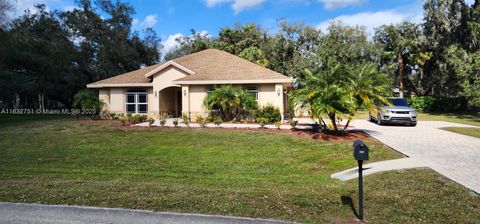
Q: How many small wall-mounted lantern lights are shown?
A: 3